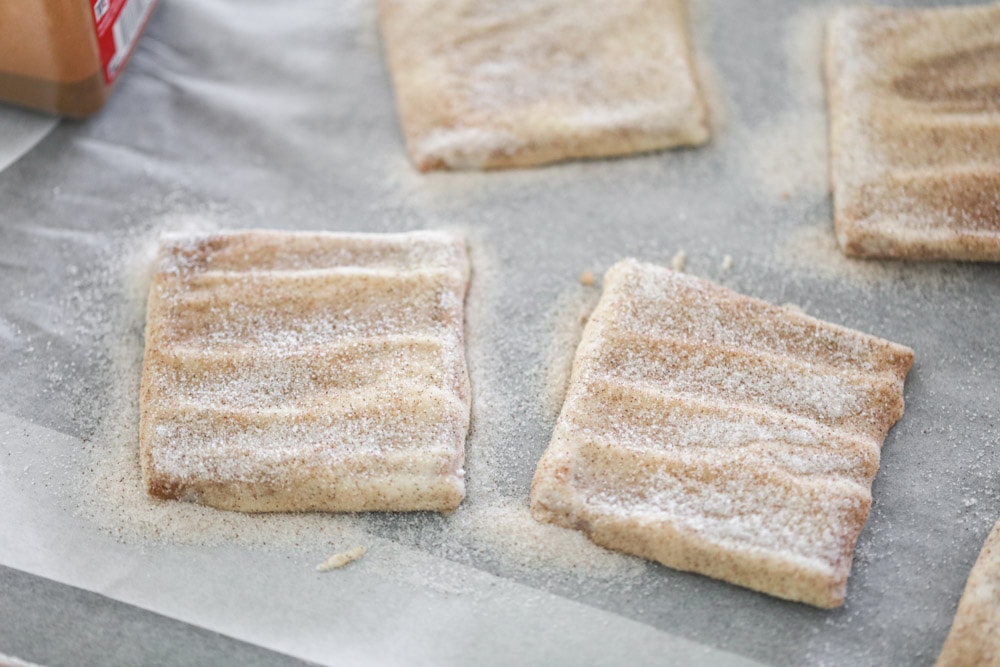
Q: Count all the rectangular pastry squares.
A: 5